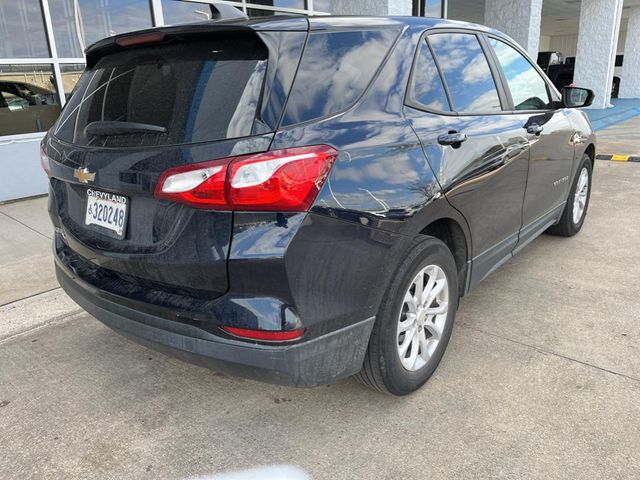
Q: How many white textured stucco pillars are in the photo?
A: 4